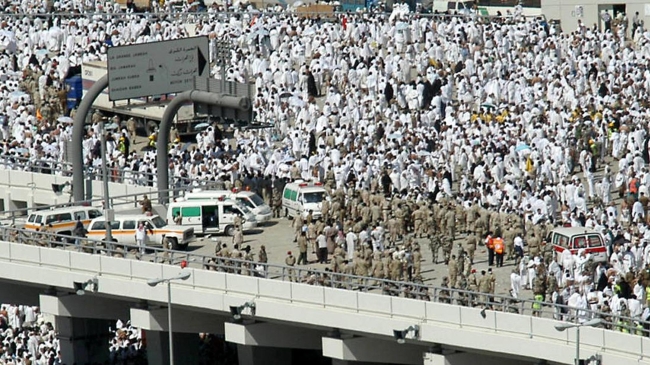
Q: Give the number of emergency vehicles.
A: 6